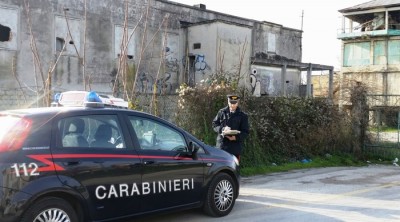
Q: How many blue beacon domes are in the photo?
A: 2